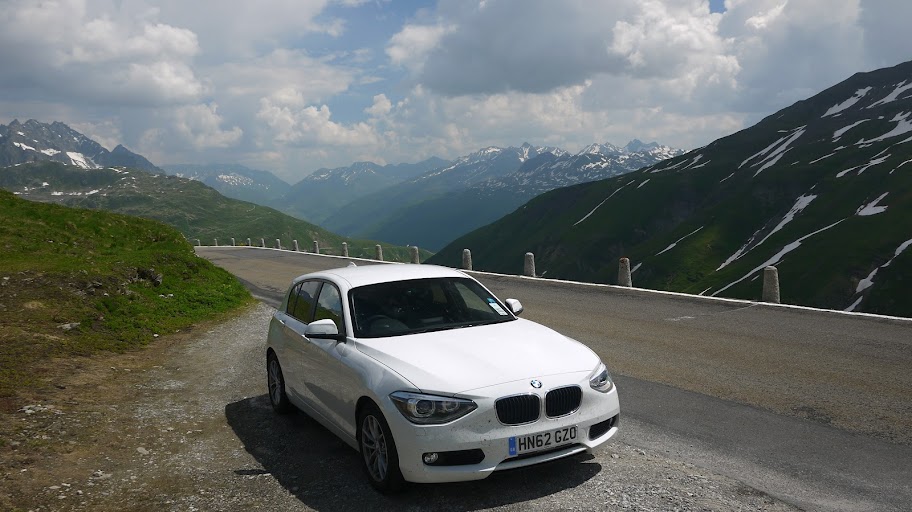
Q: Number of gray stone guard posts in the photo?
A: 15